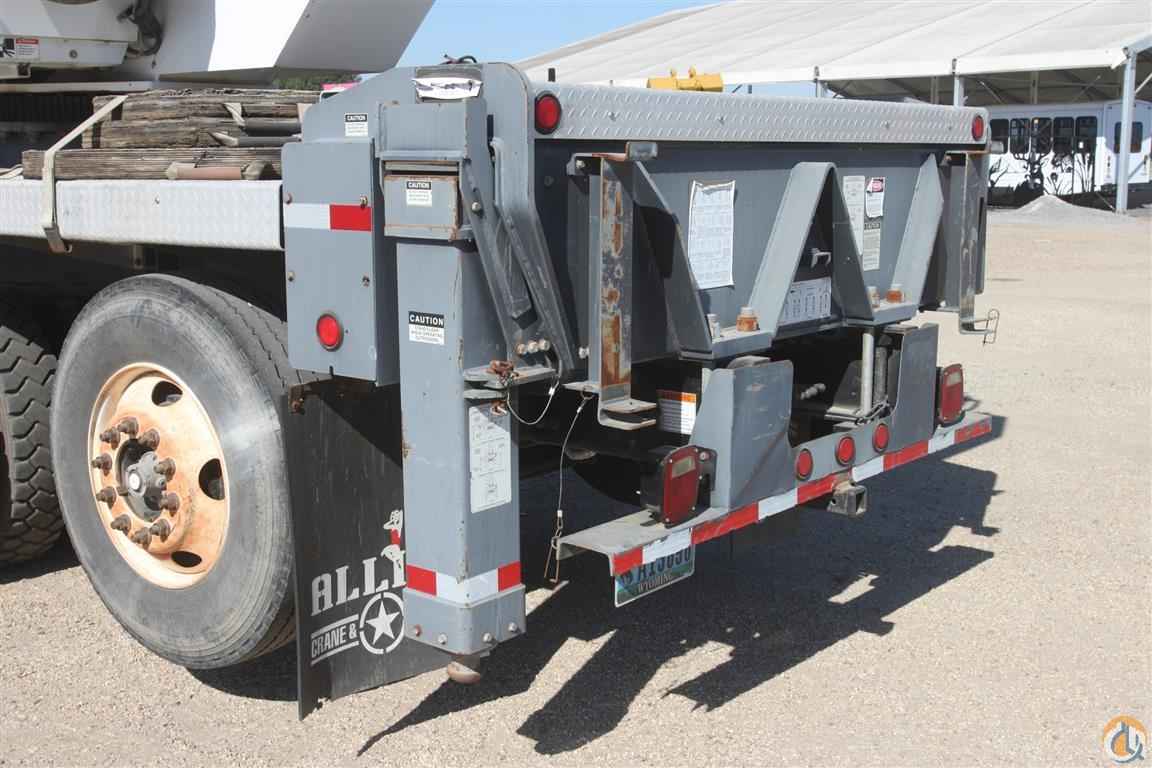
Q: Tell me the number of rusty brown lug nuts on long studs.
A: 10